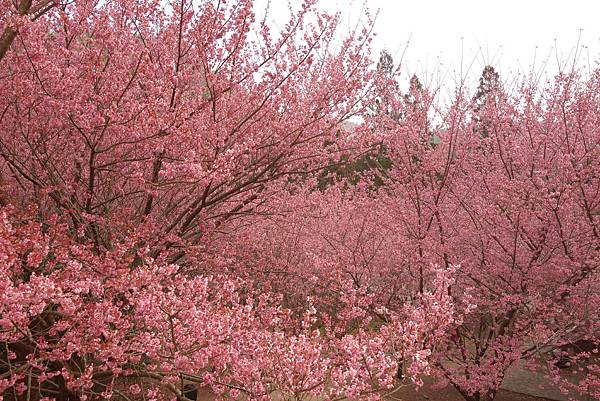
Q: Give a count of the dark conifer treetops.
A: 3